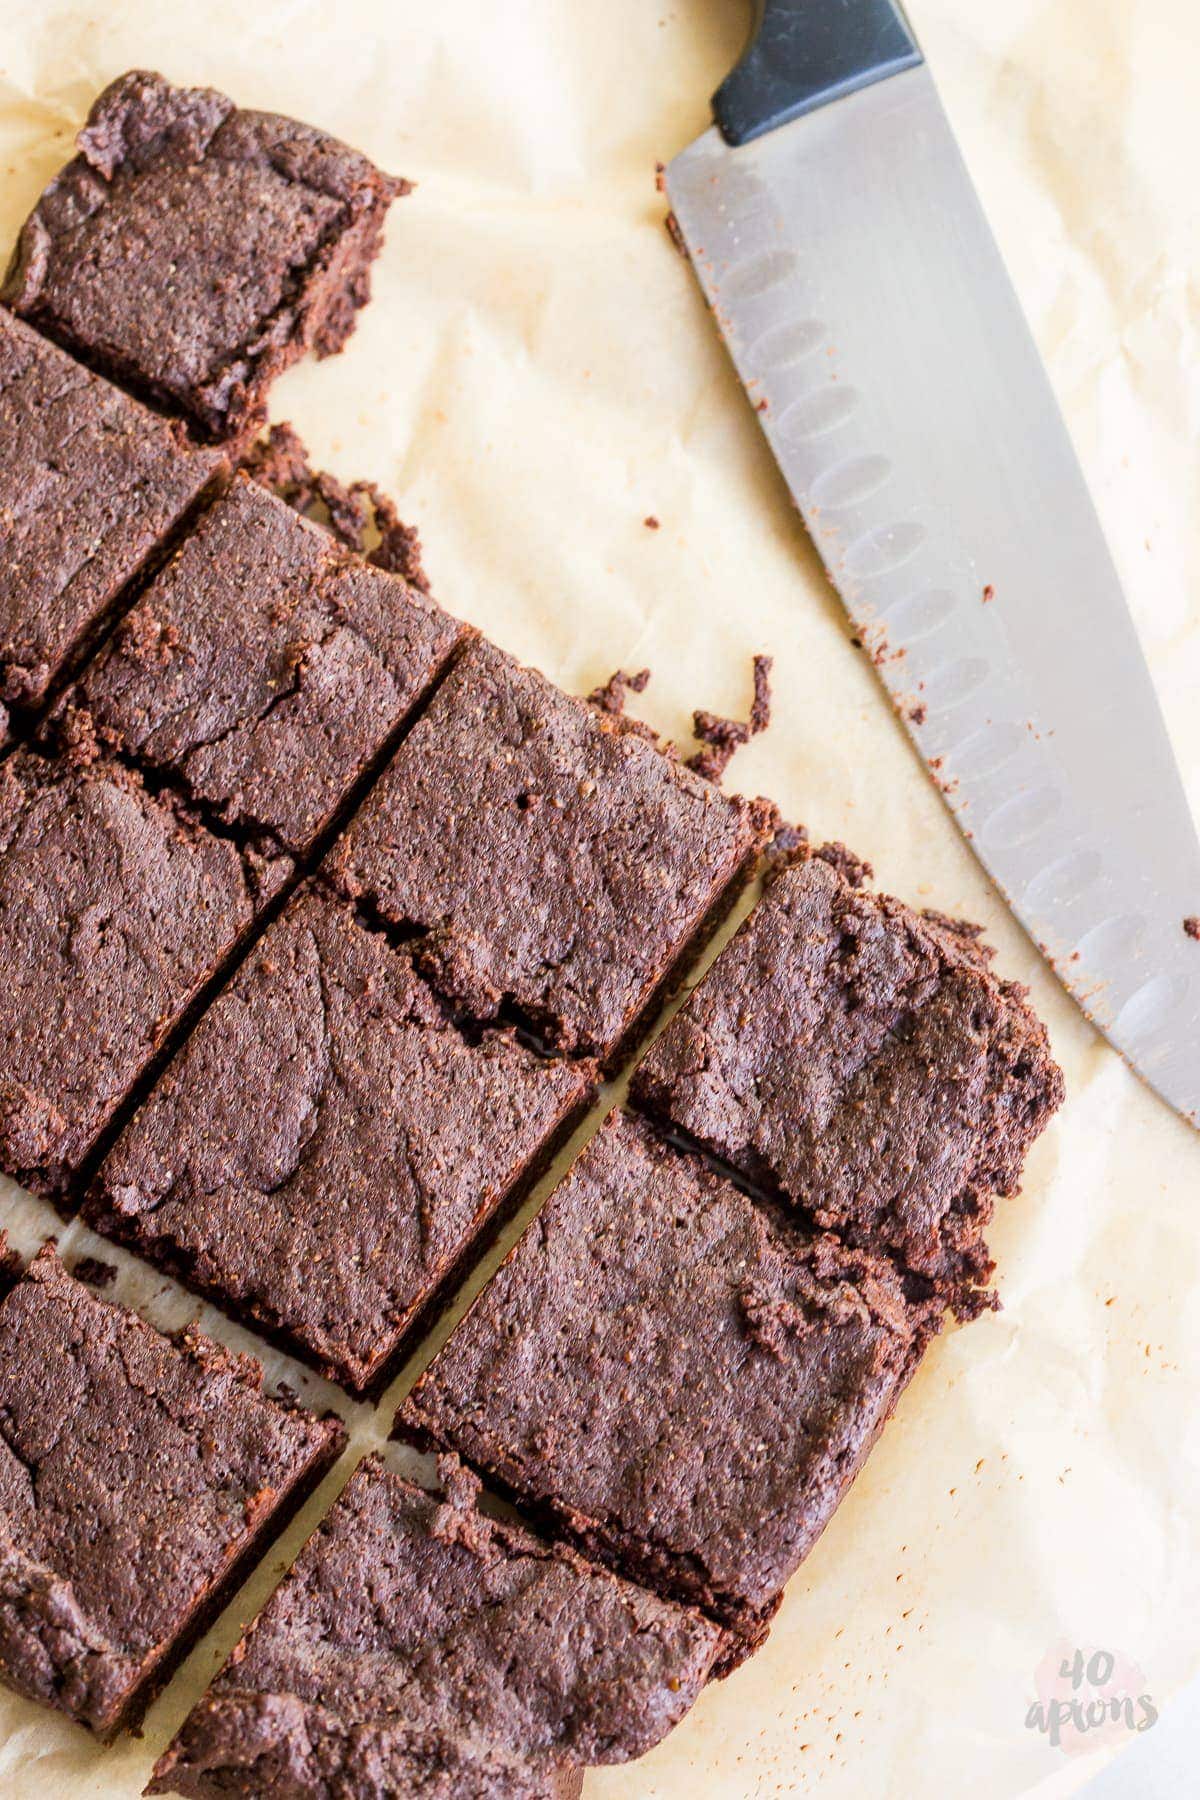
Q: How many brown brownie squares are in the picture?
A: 10